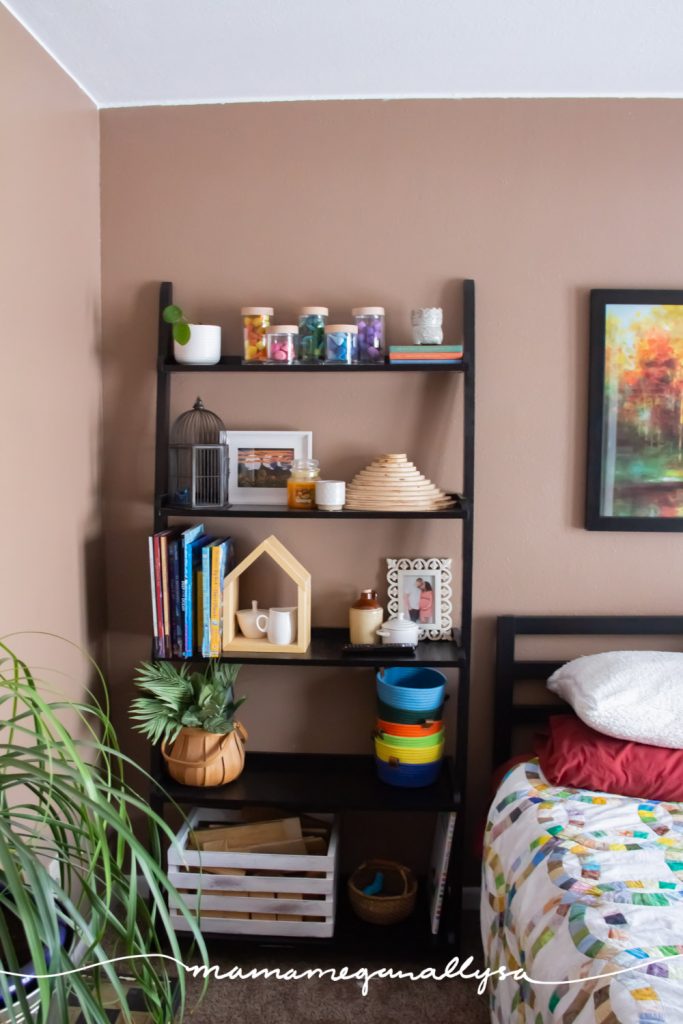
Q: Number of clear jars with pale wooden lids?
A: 5